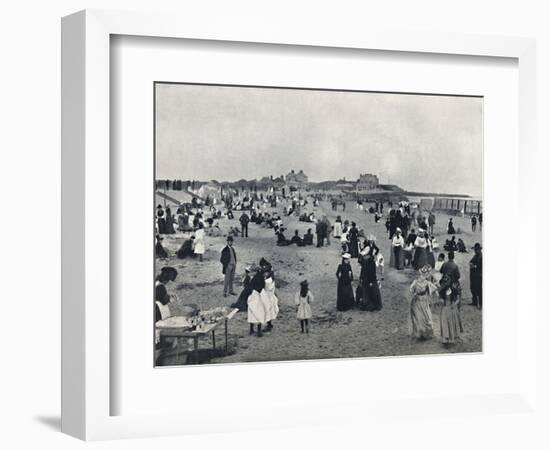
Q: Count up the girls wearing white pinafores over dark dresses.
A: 2